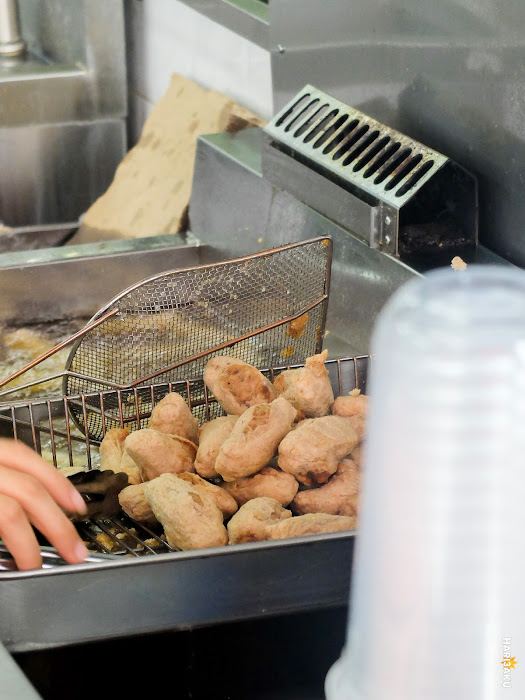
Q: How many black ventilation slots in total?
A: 13